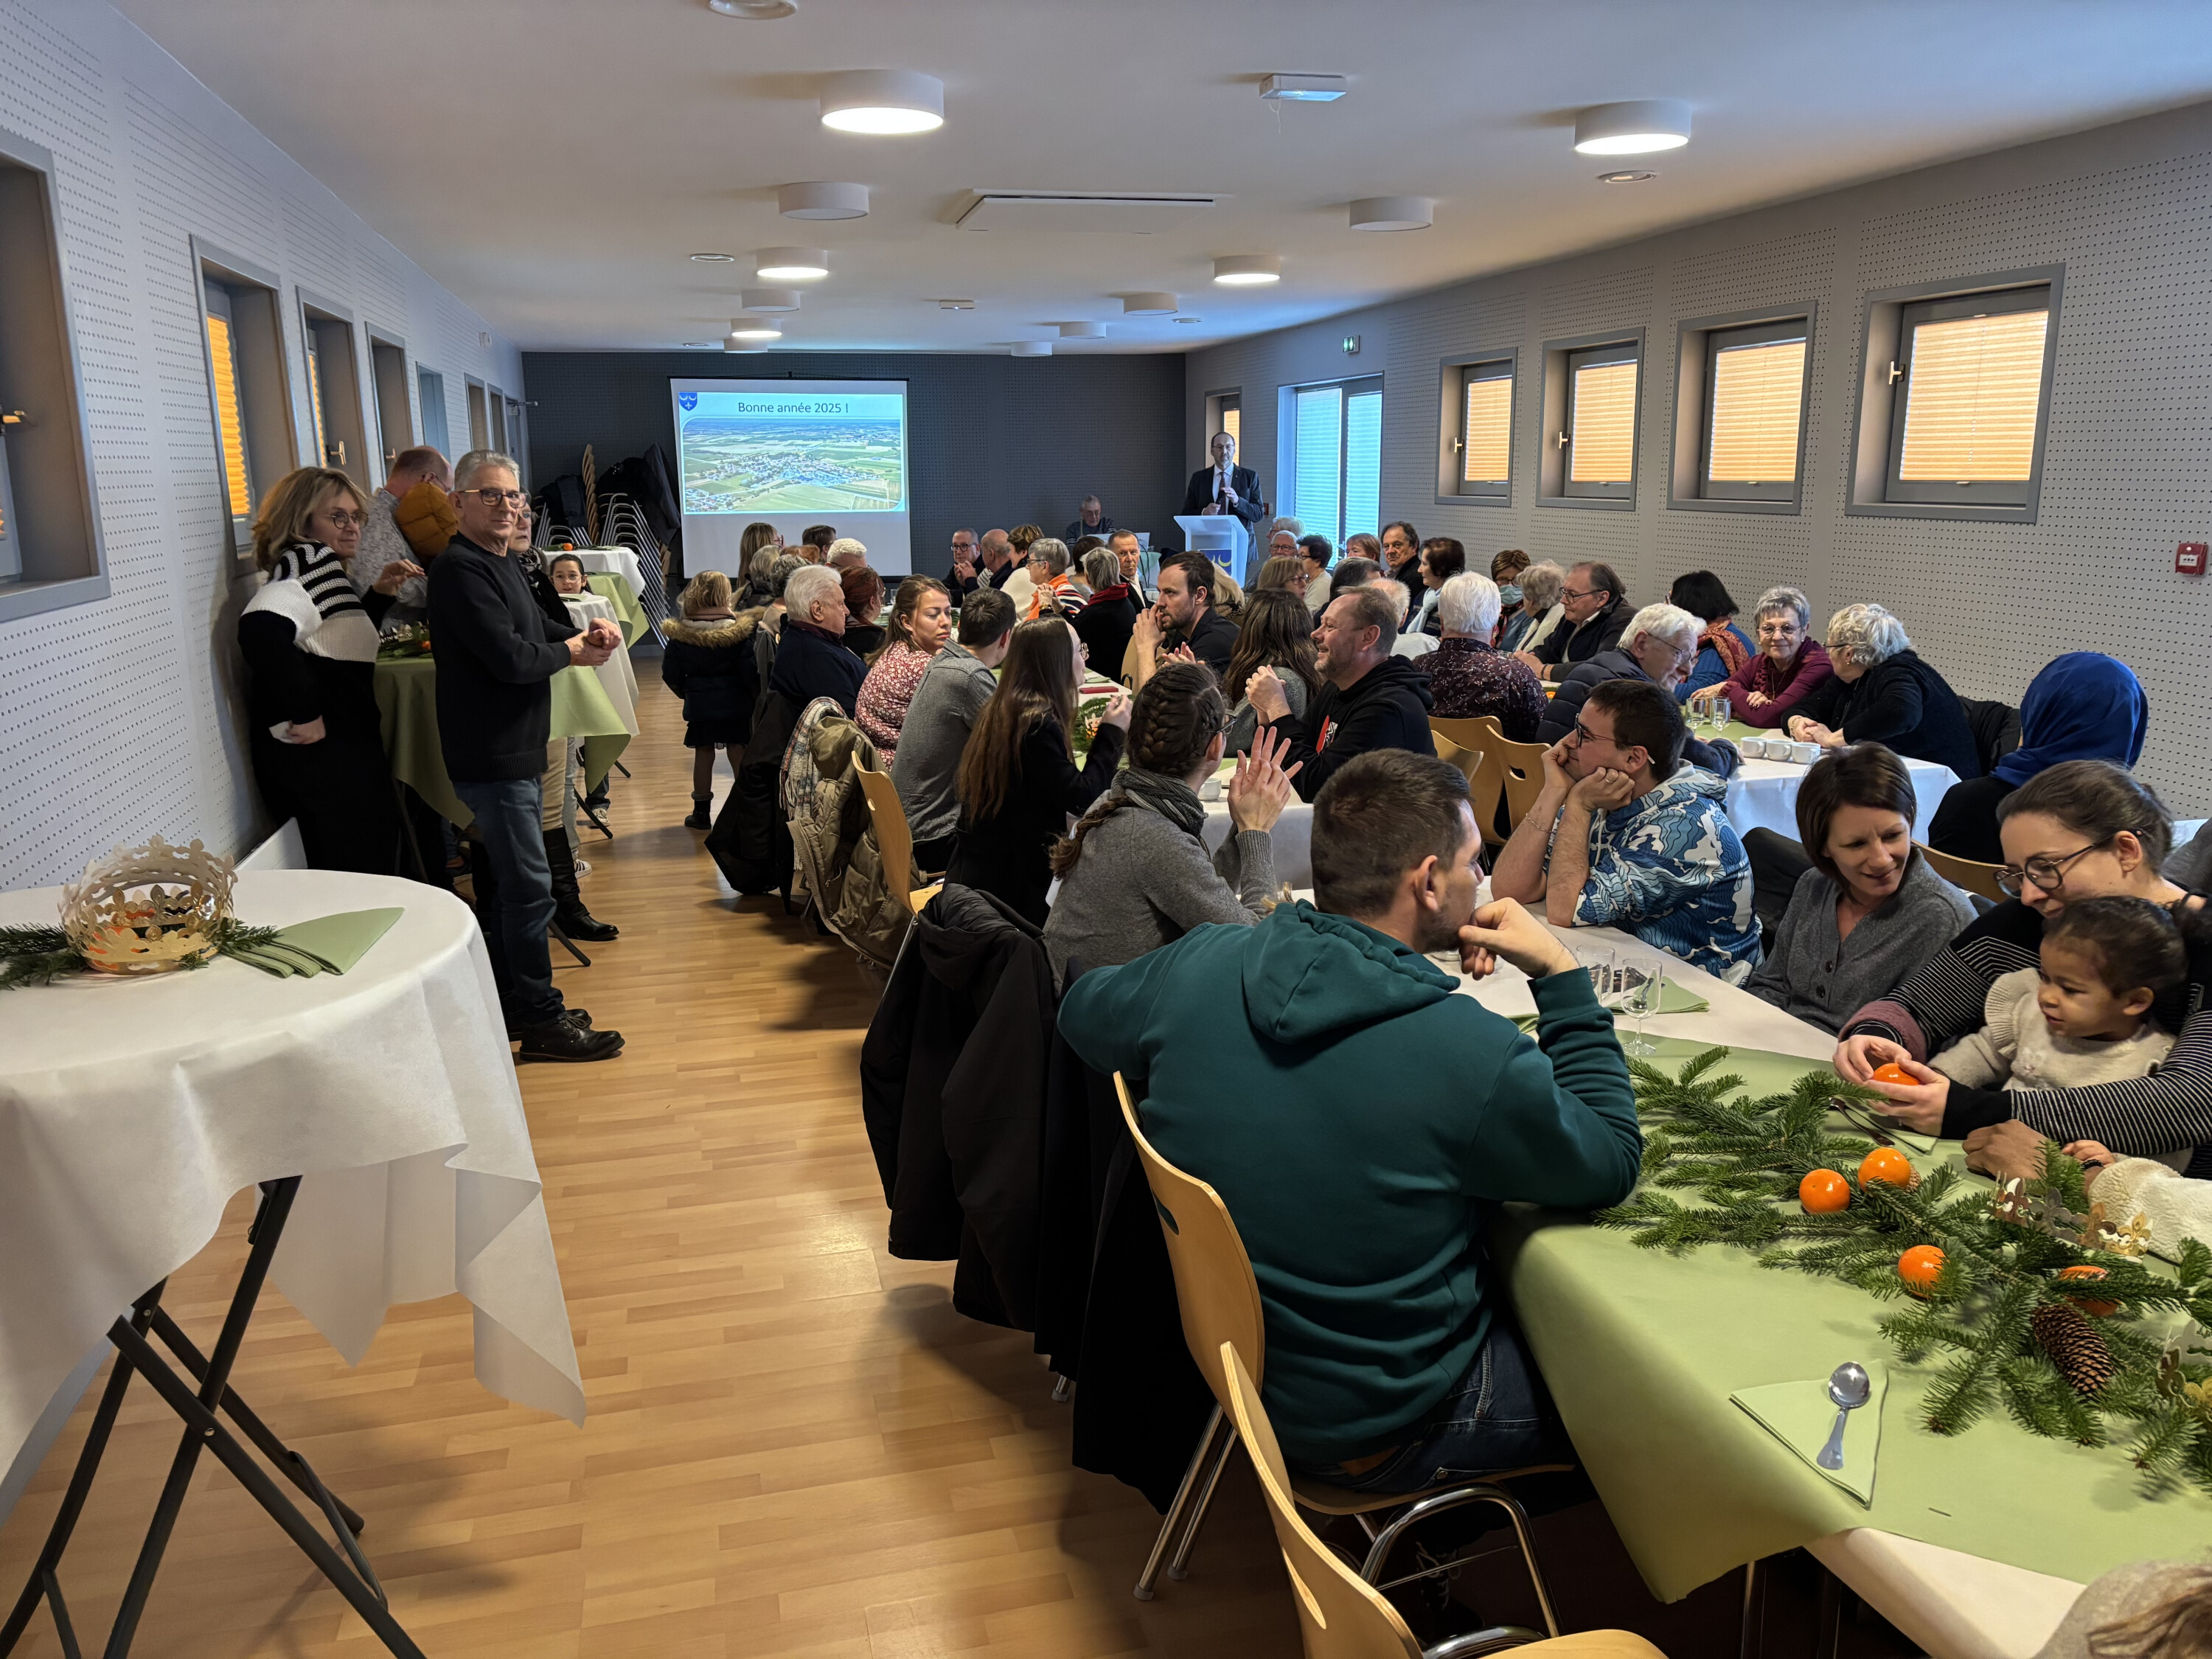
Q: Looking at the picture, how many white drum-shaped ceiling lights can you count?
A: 12